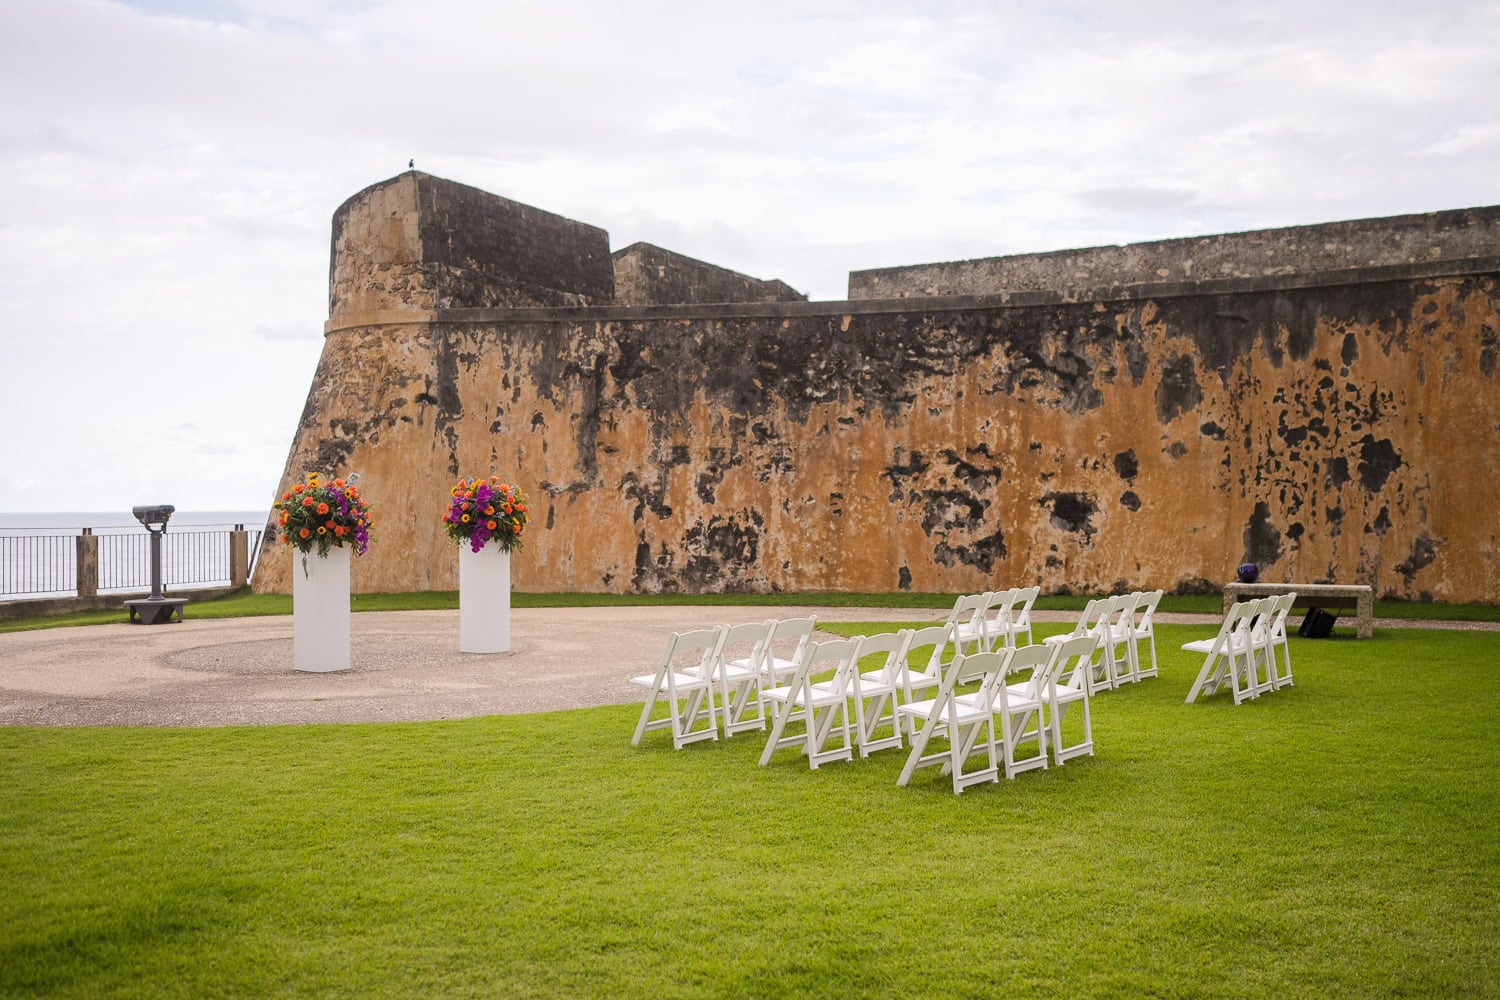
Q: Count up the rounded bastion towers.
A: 1